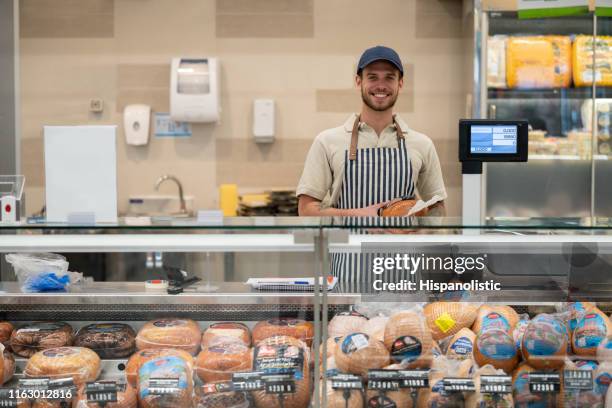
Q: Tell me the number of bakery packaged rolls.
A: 0